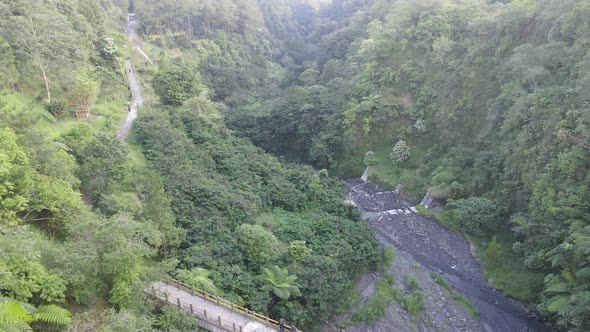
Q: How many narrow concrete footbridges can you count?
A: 1